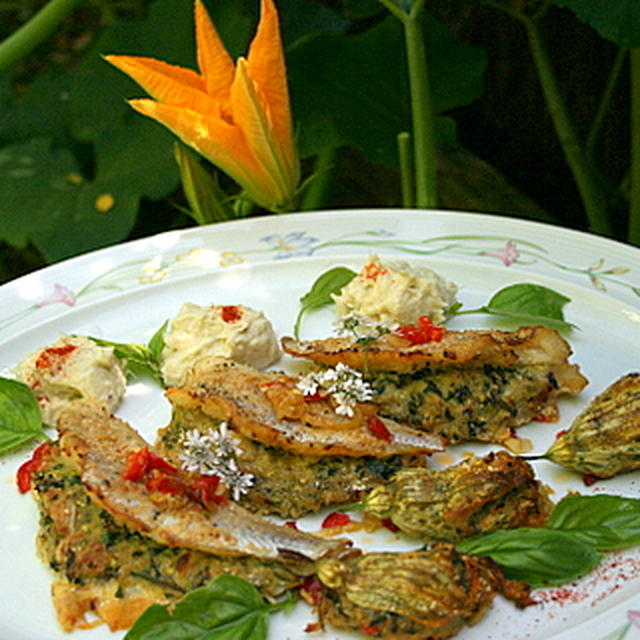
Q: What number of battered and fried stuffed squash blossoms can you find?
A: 3